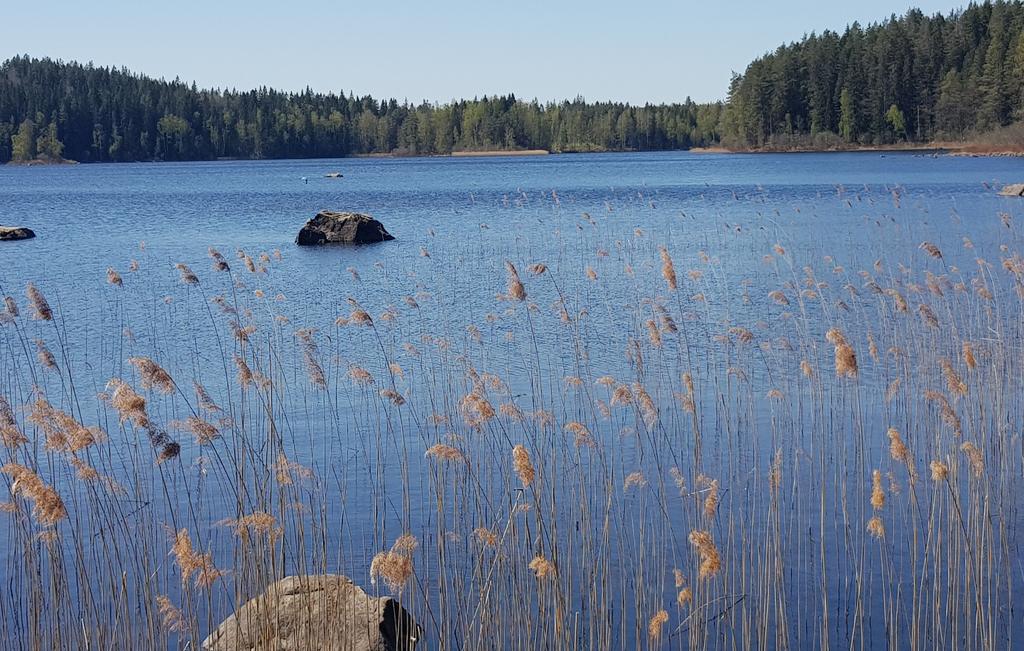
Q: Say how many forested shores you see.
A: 2